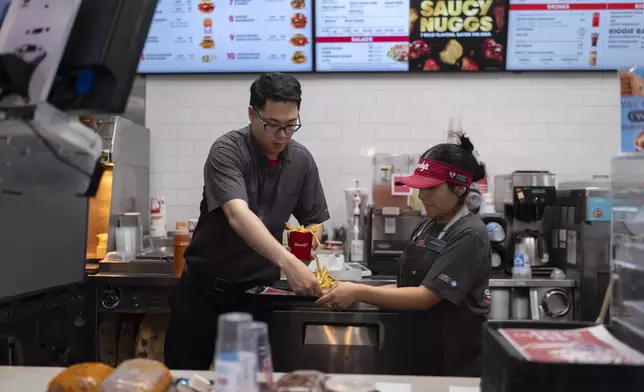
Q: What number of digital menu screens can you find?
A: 3